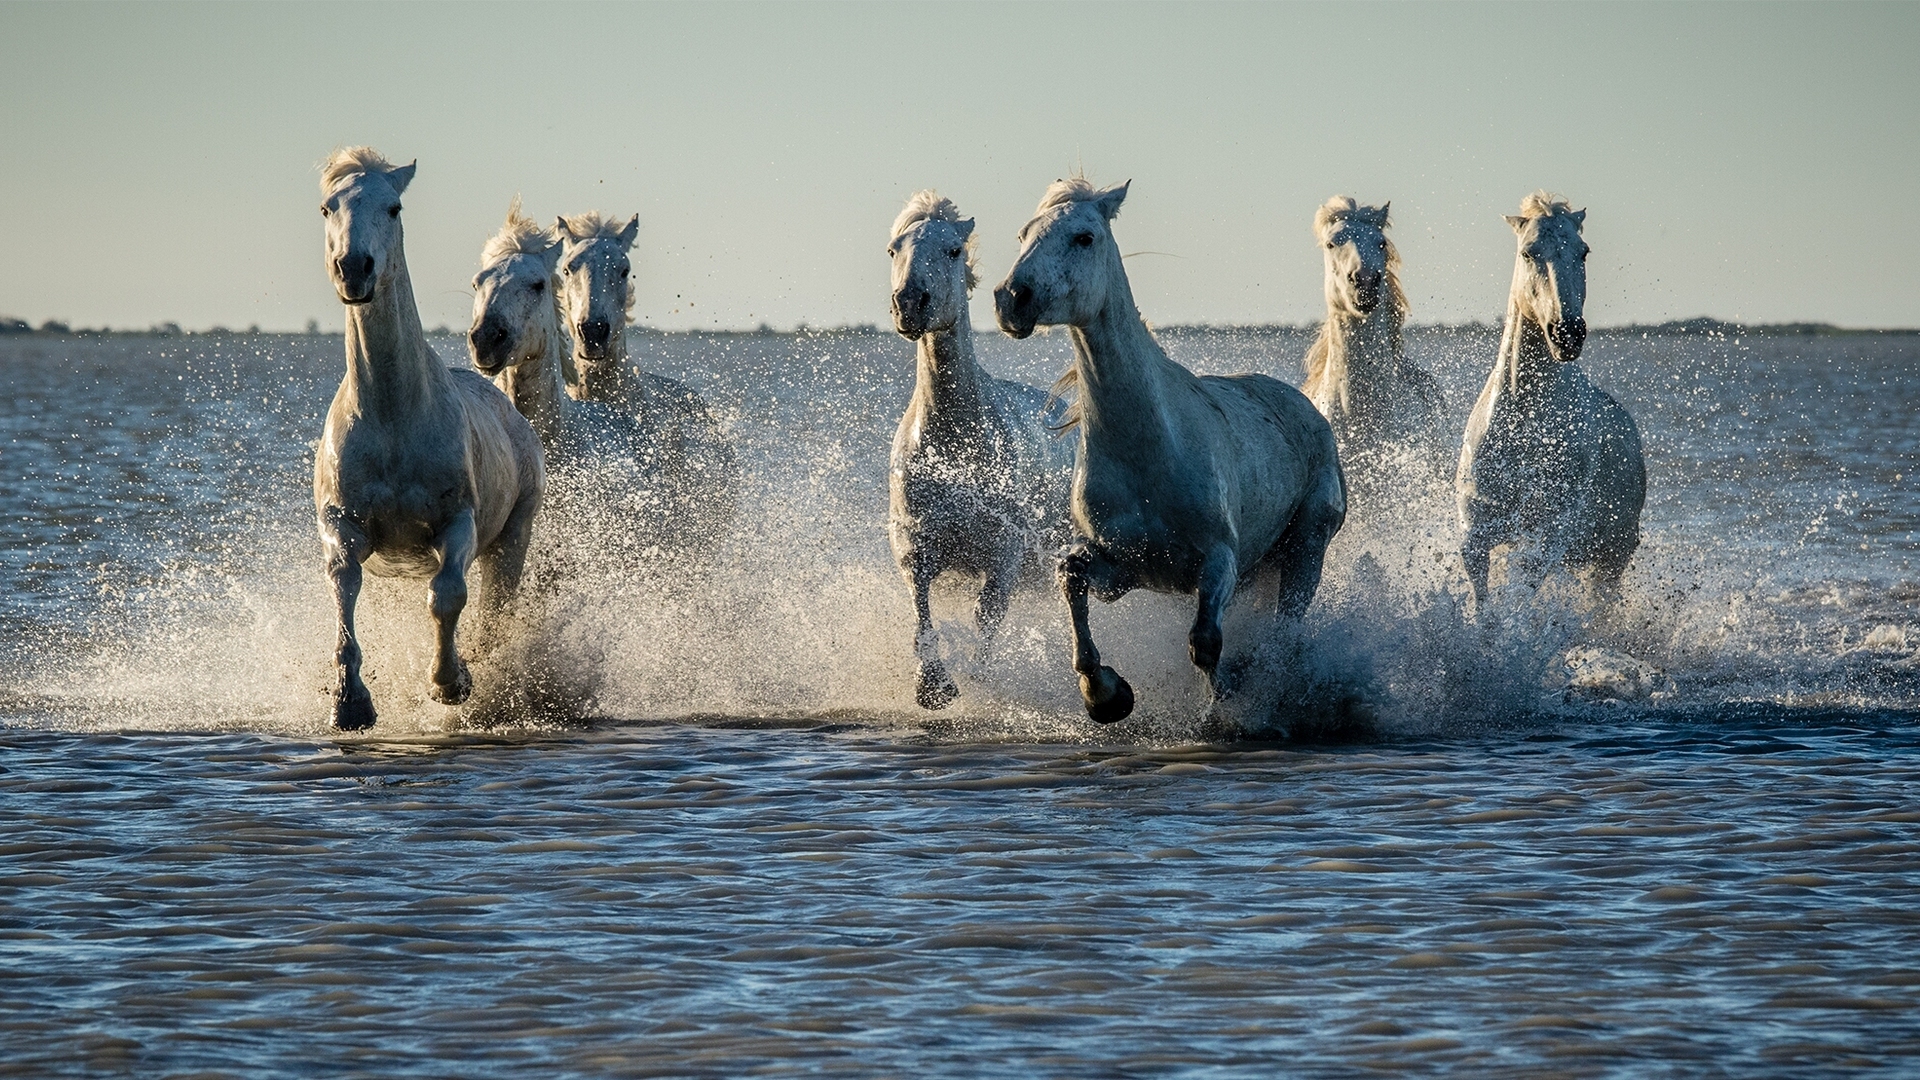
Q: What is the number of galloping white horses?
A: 7